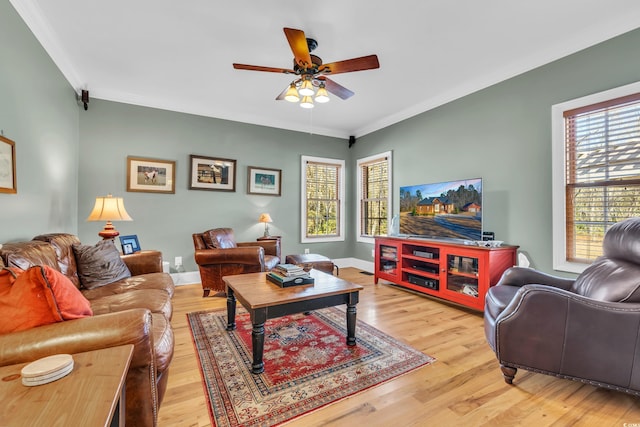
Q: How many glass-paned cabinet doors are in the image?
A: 2